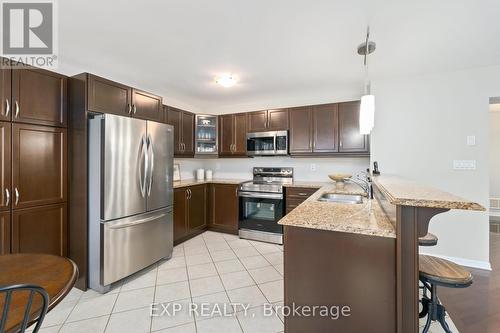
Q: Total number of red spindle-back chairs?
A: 0